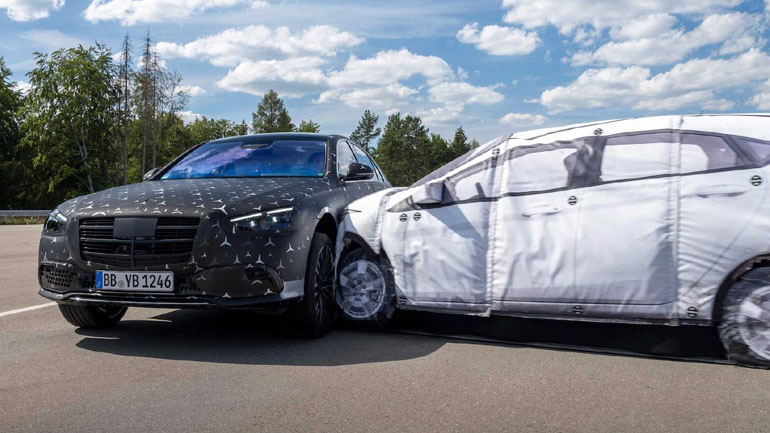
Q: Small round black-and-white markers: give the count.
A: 9